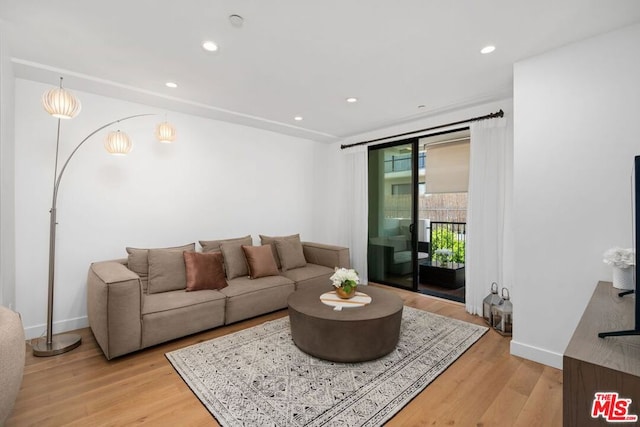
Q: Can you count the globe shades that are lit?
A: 3